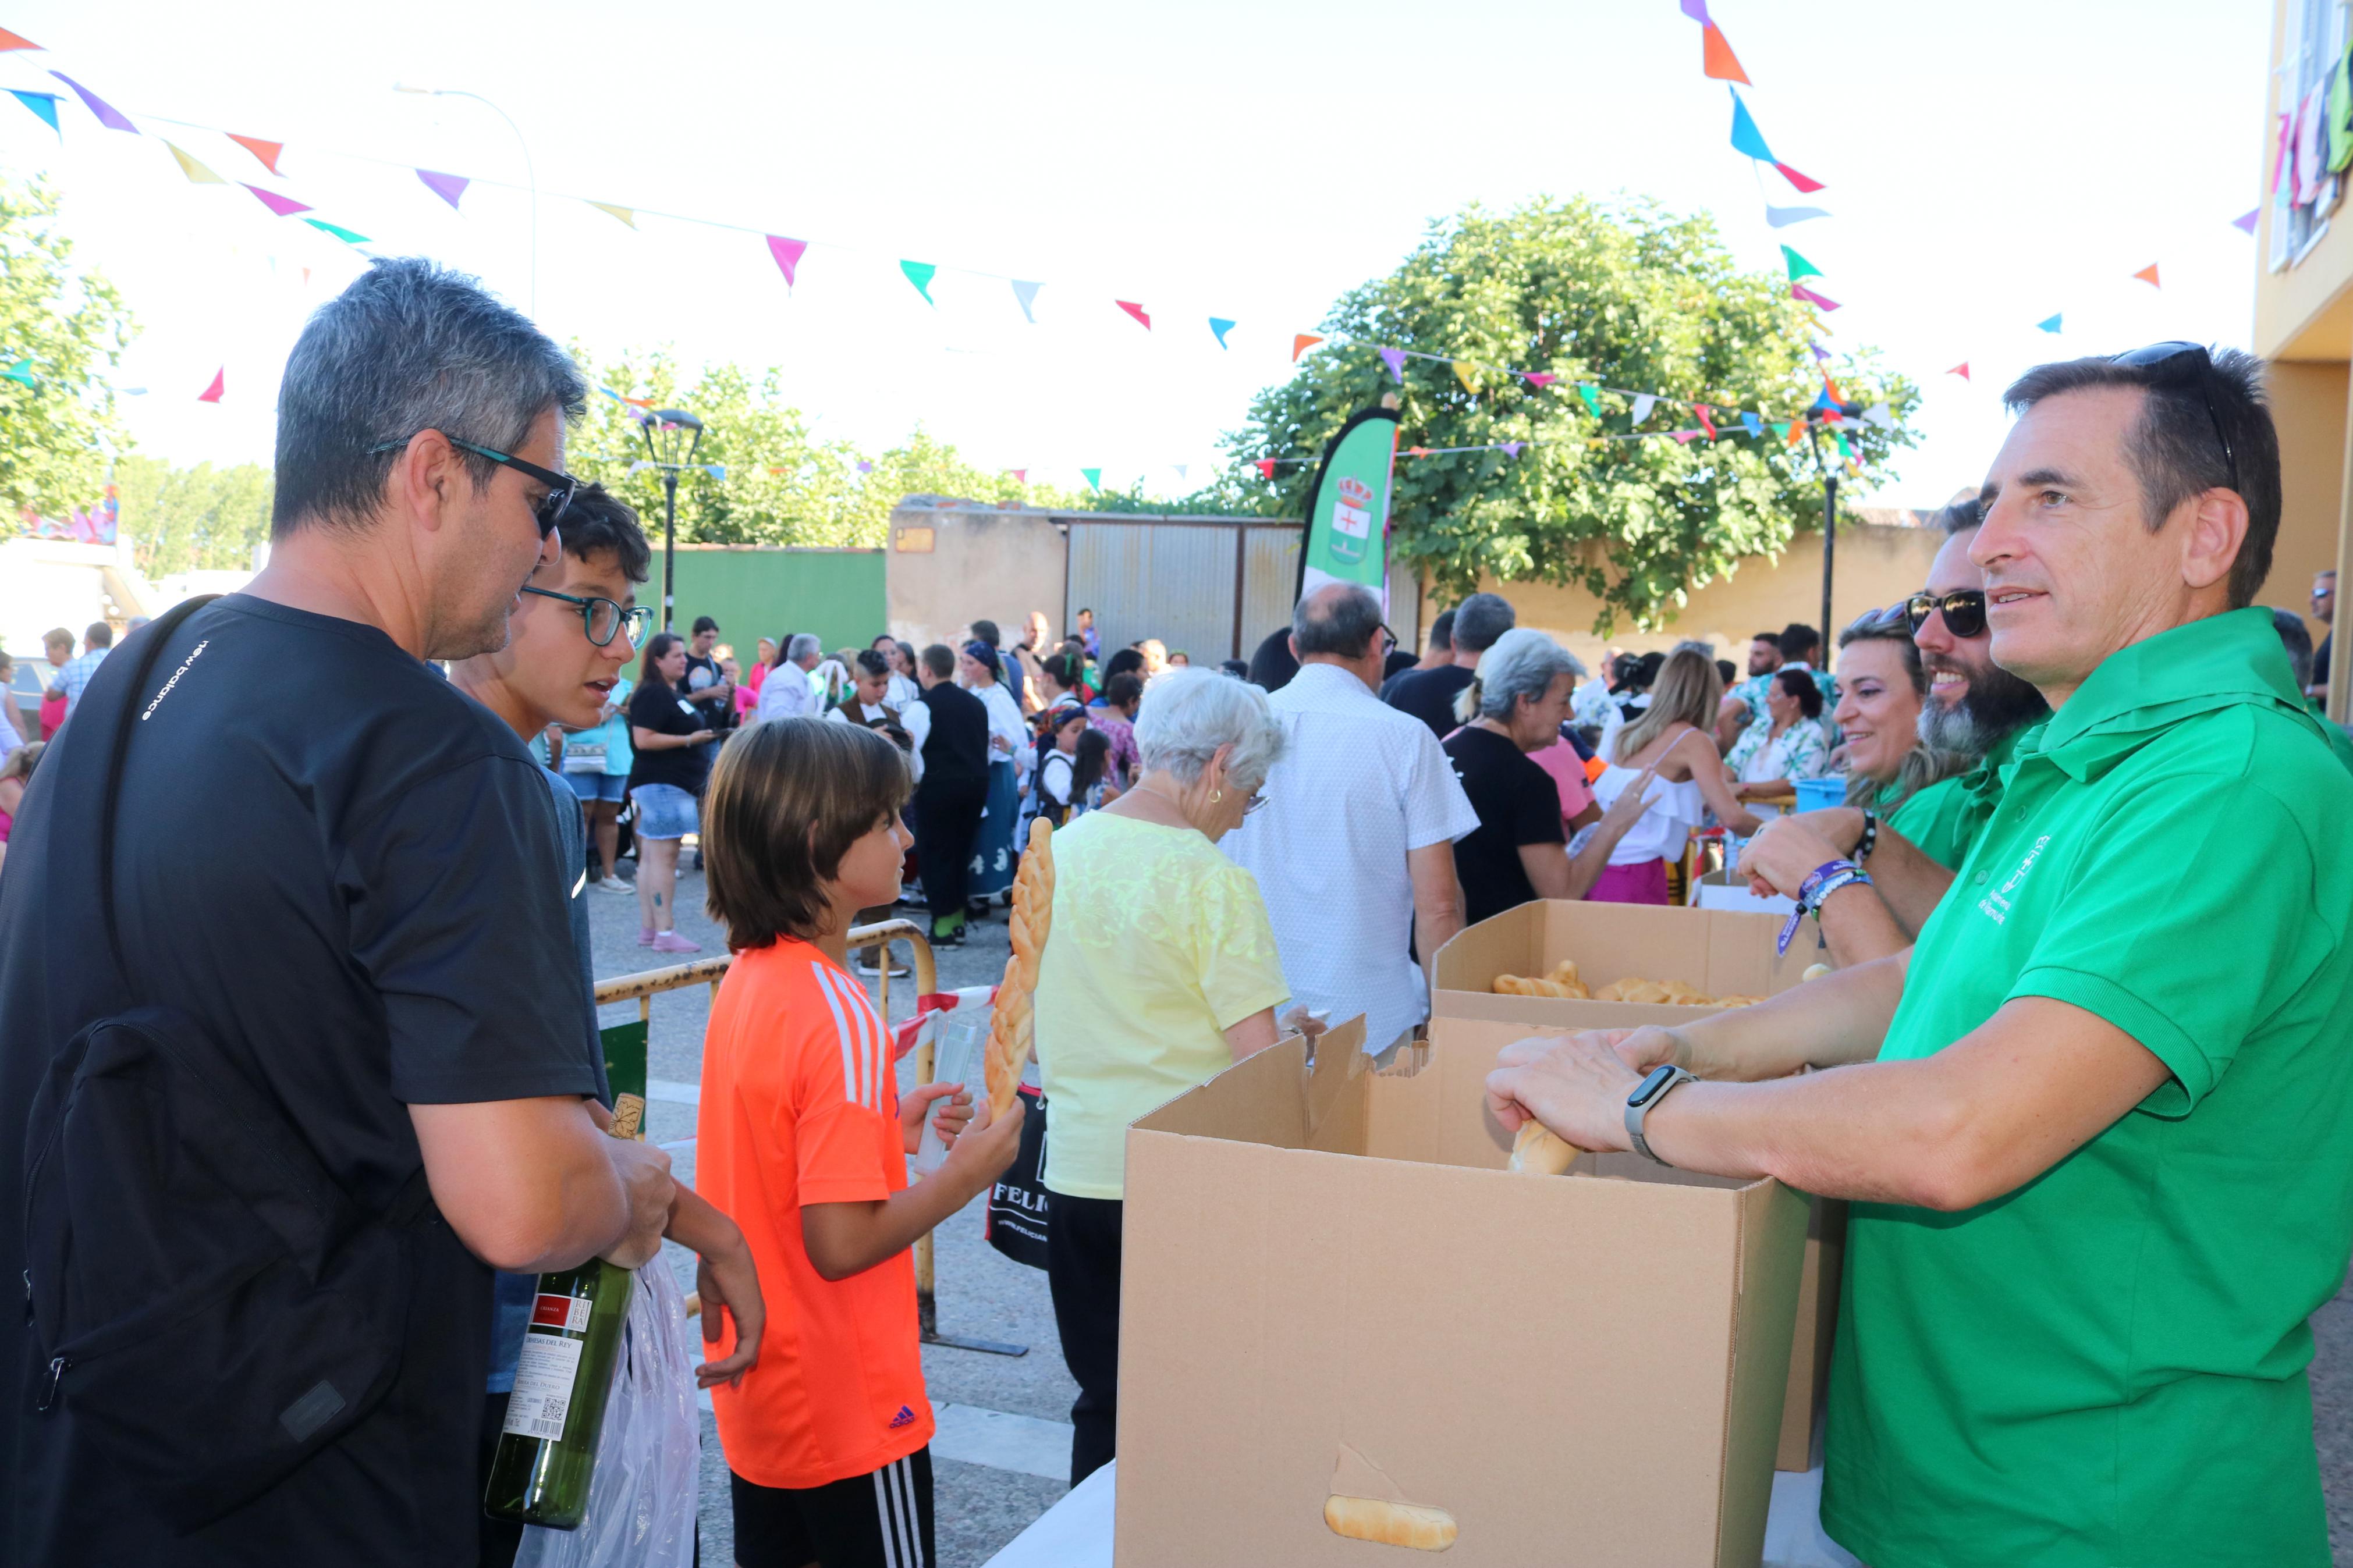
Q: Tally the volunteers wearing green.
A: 3